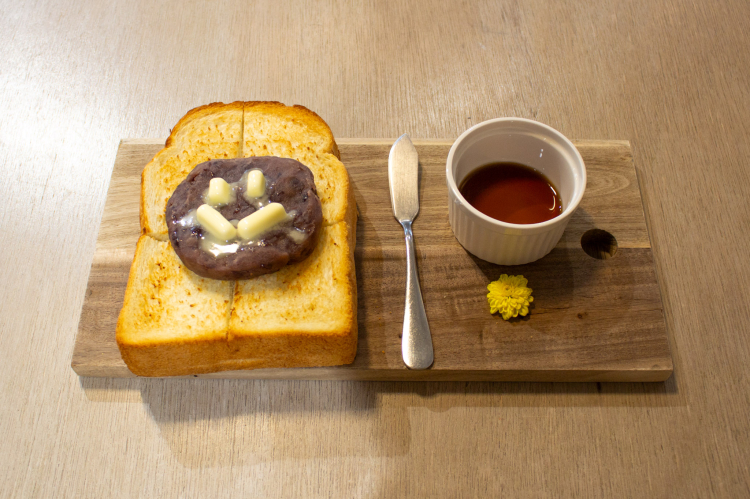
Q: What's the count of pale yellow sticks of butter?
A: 4